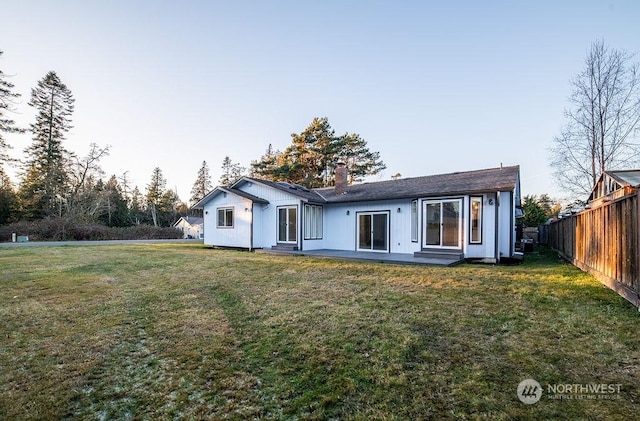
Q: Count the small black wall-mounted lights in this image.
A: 5